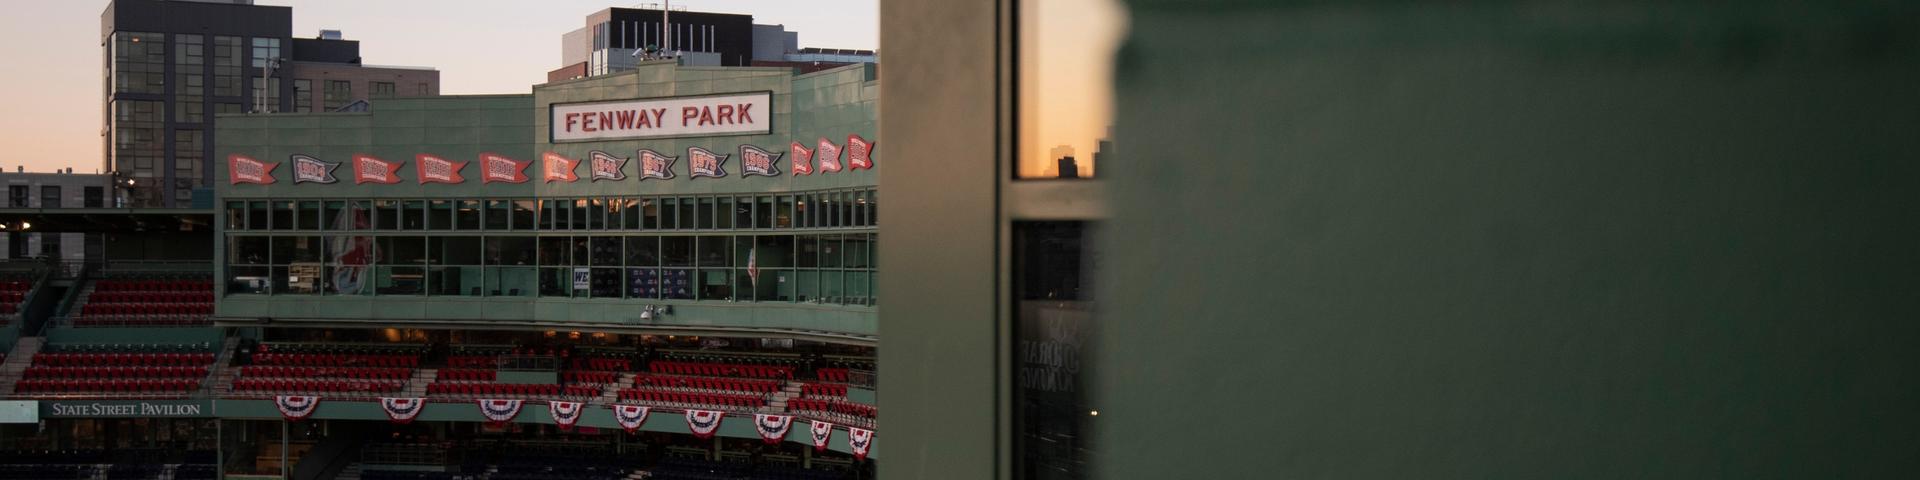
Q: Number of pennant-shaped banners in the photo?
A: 13